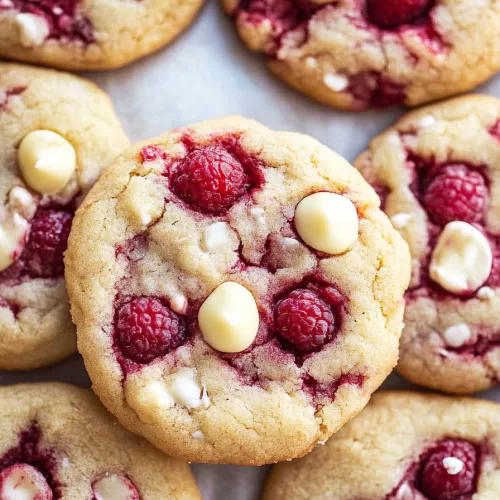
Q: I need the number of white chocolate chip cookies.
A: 7